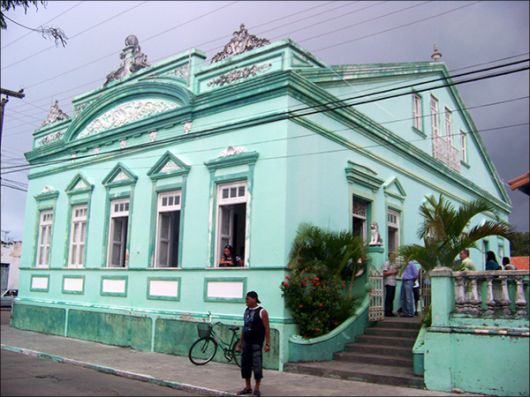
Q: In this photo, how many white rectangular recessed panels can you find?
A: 5